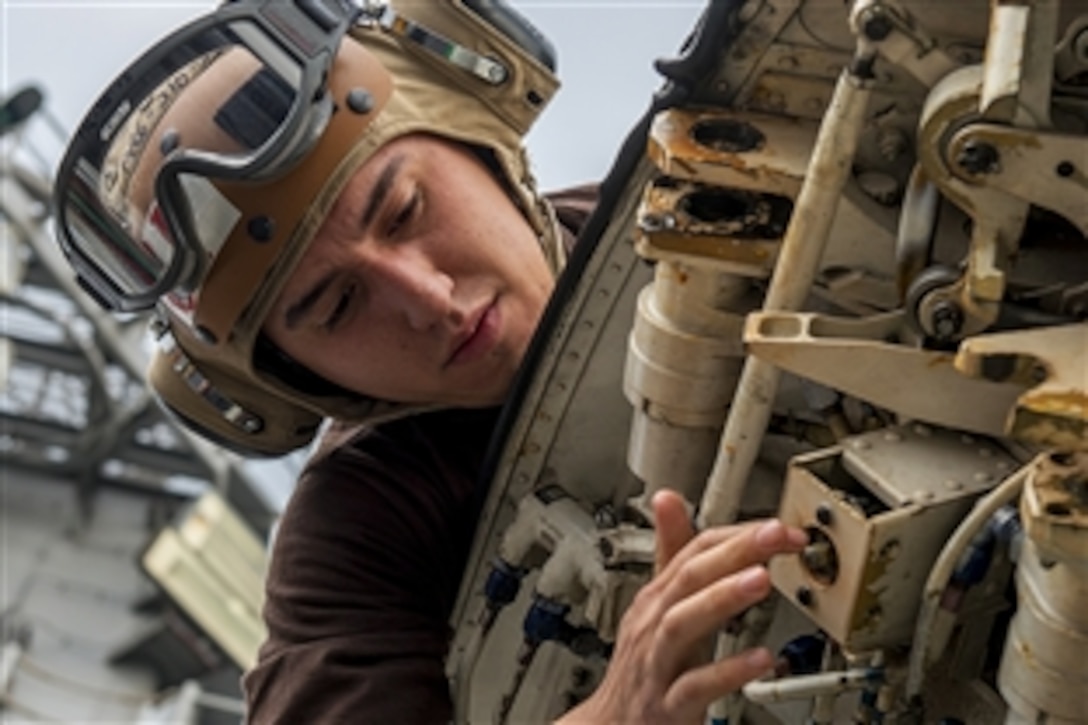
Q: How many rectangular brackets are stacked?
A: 2